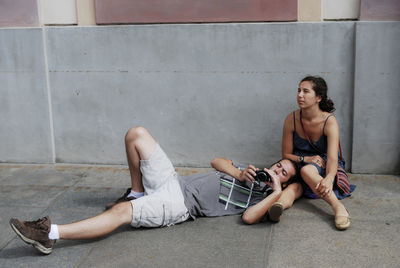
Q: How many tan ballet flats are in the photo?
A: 2